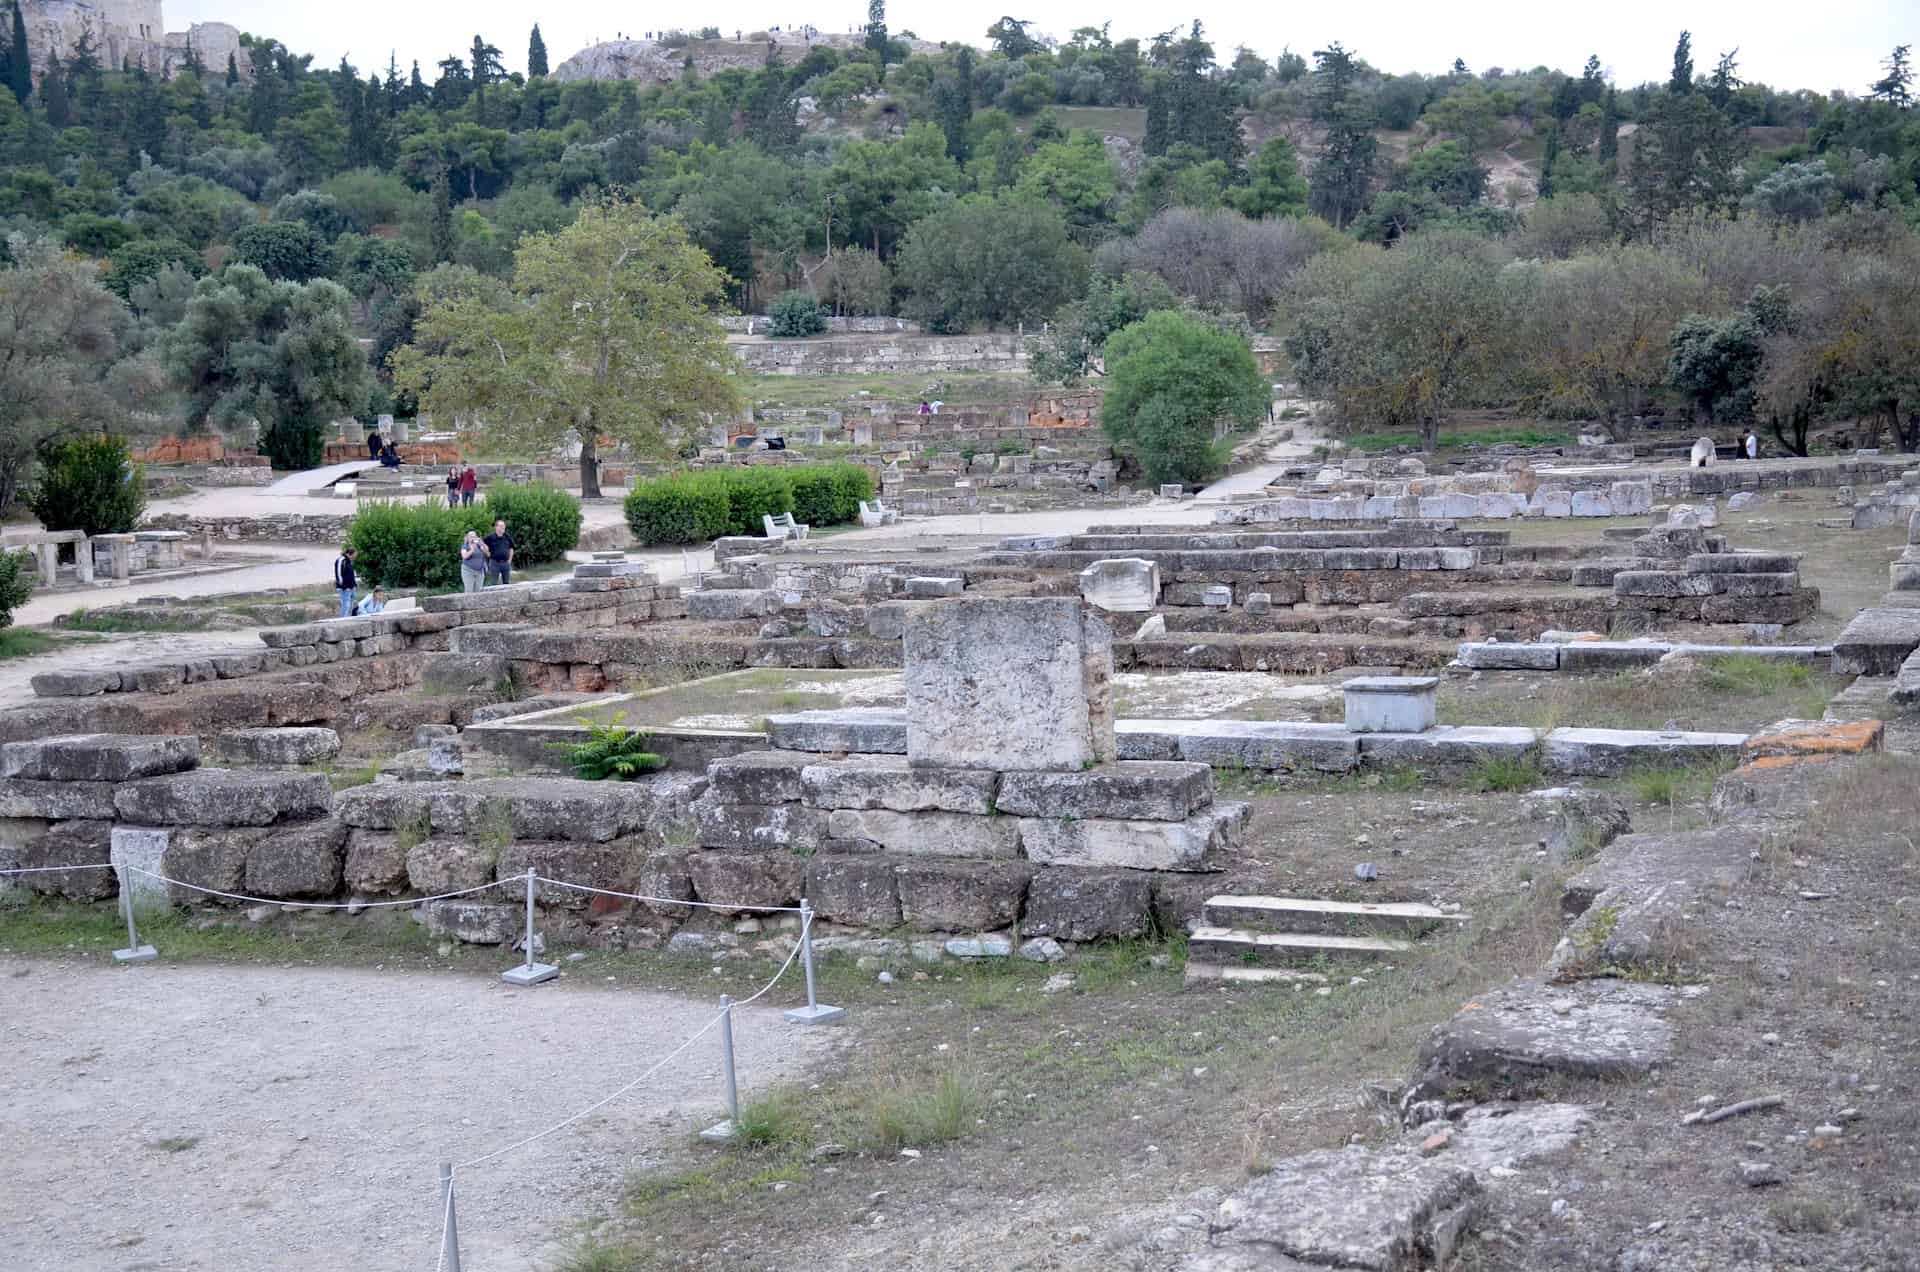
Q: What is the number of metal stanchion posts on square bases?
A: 5